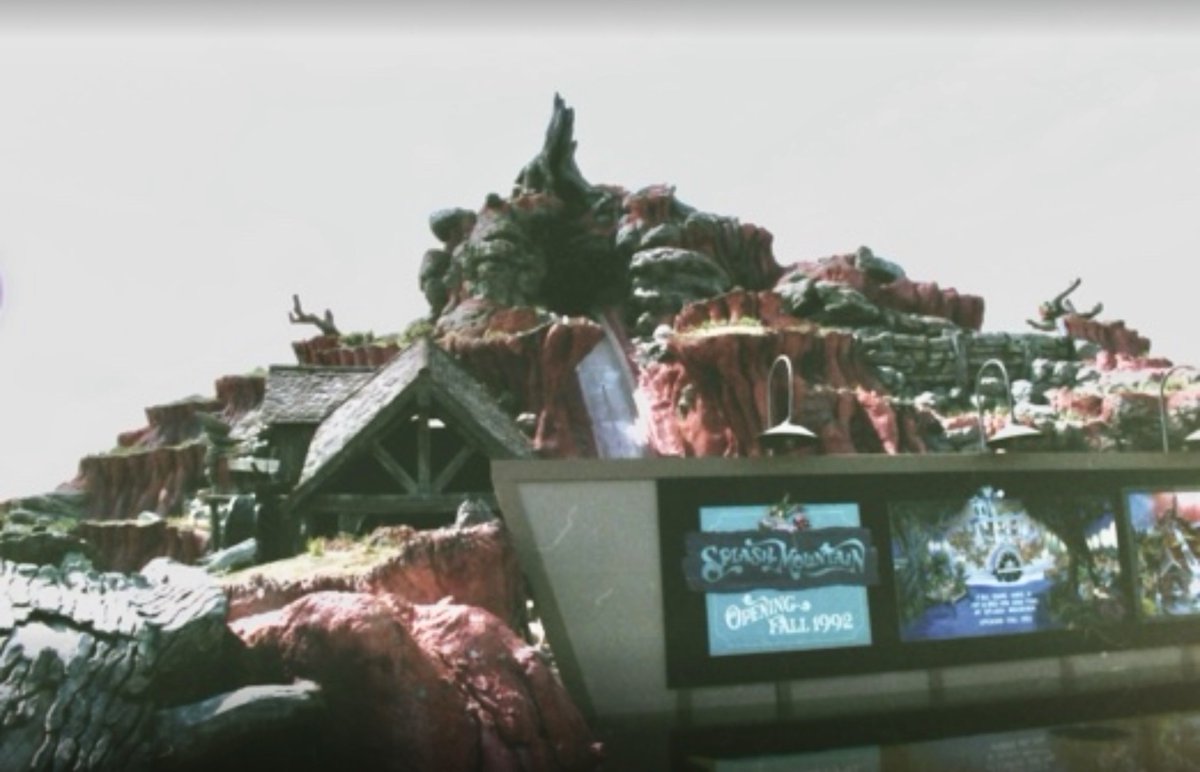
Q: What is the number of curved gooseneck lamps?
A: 3